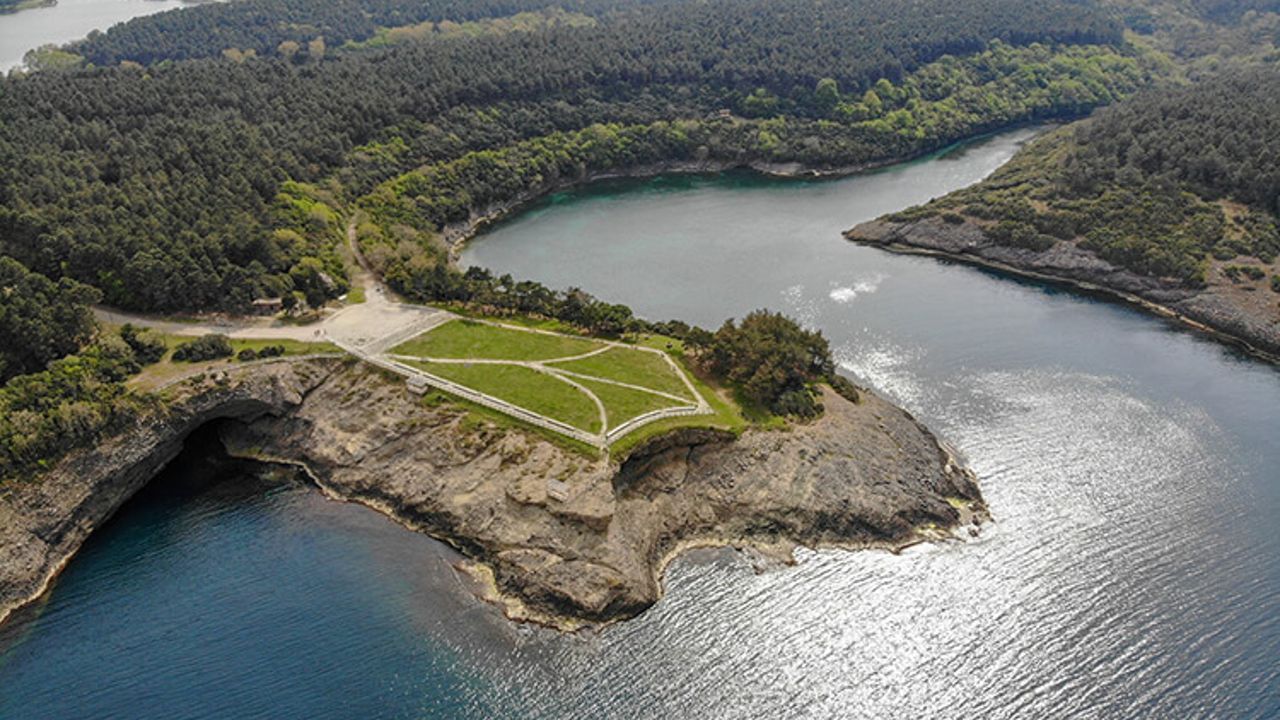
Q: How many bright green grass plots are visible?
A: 4